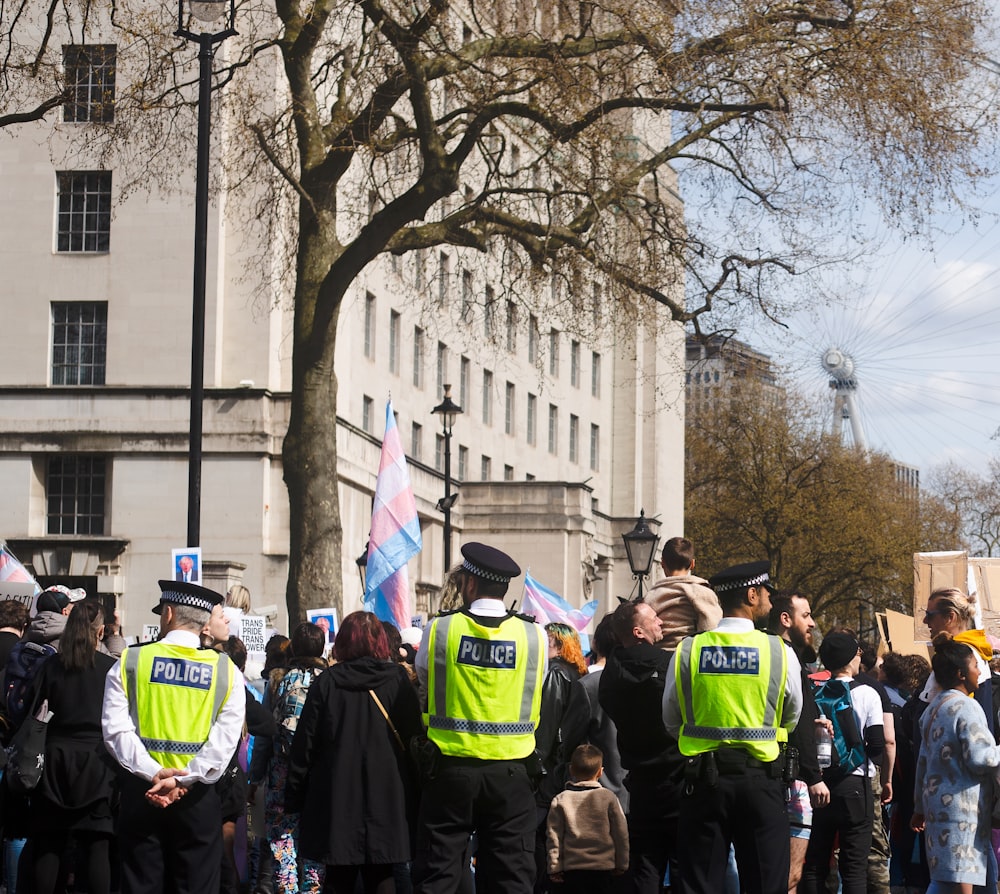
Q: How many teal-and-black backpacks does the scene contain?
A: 1